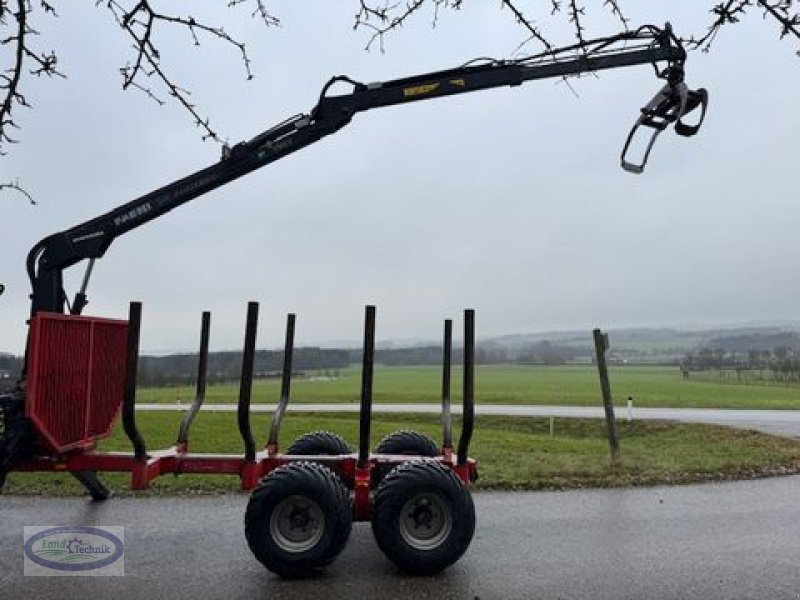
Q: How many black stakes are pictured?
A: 7